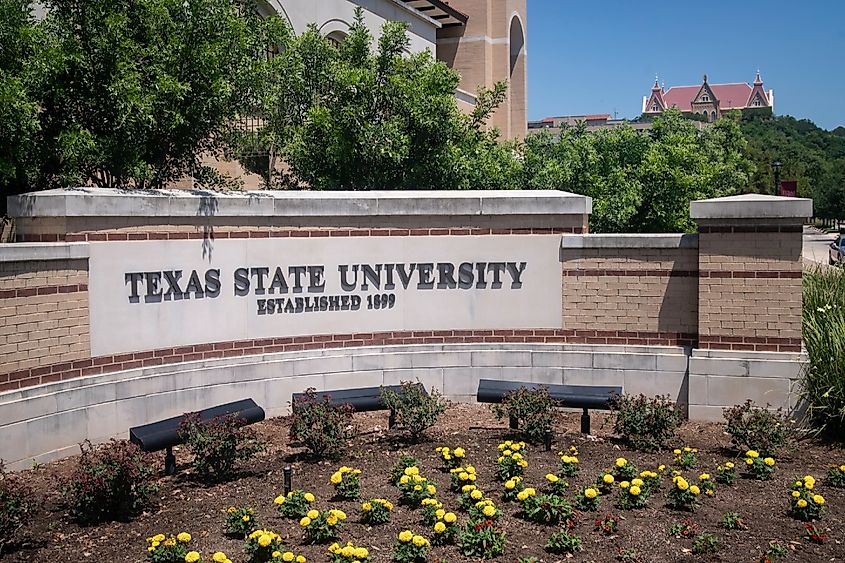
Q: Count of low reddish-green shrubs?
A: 8